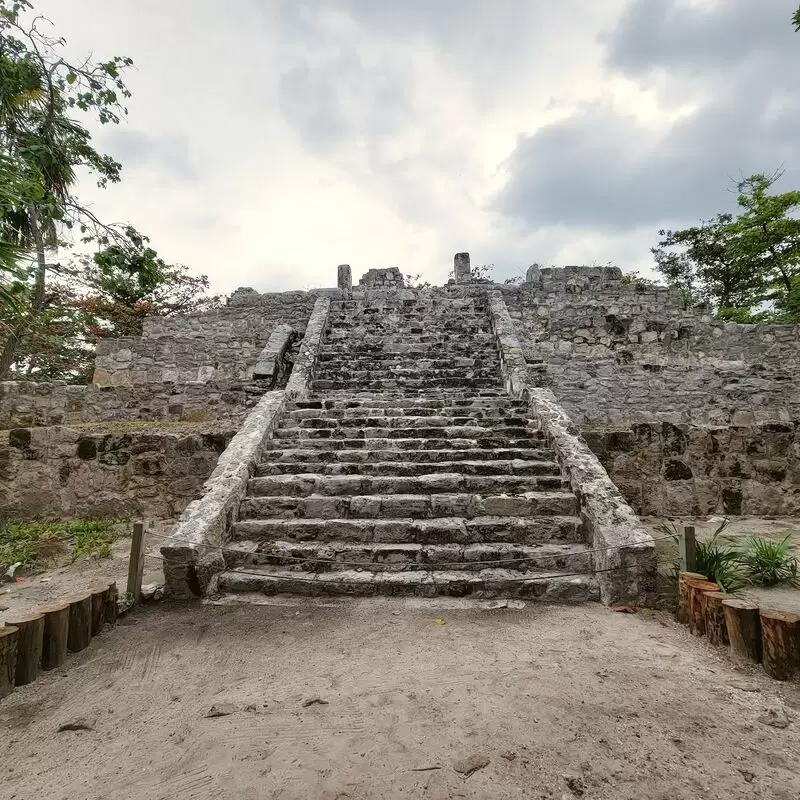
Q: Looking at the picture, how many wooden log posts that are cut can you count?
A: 11